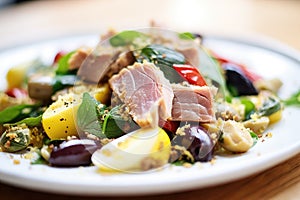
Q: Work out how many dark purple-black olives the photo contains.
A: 3